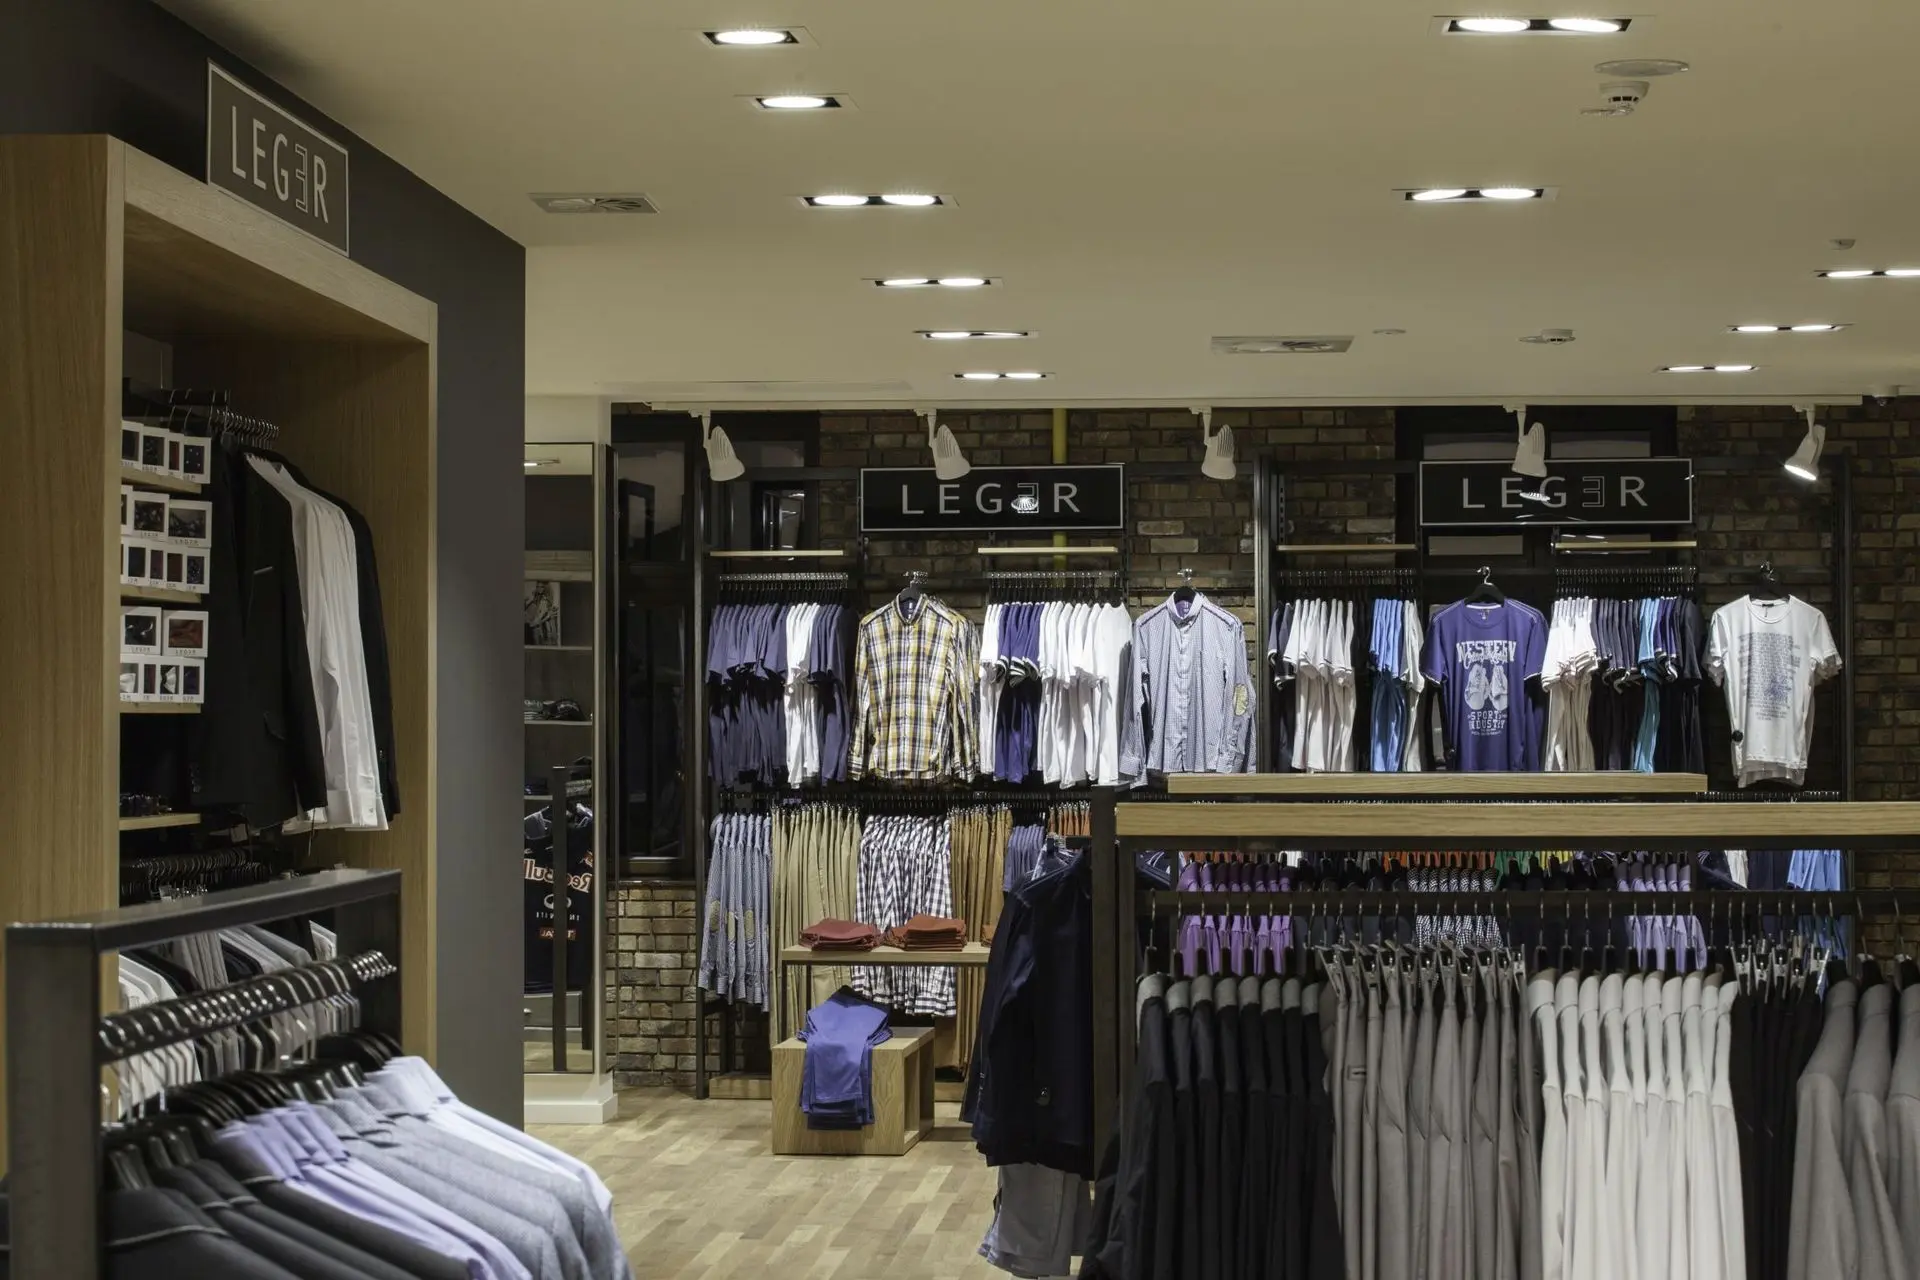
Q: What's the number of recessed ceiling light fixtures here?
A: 11